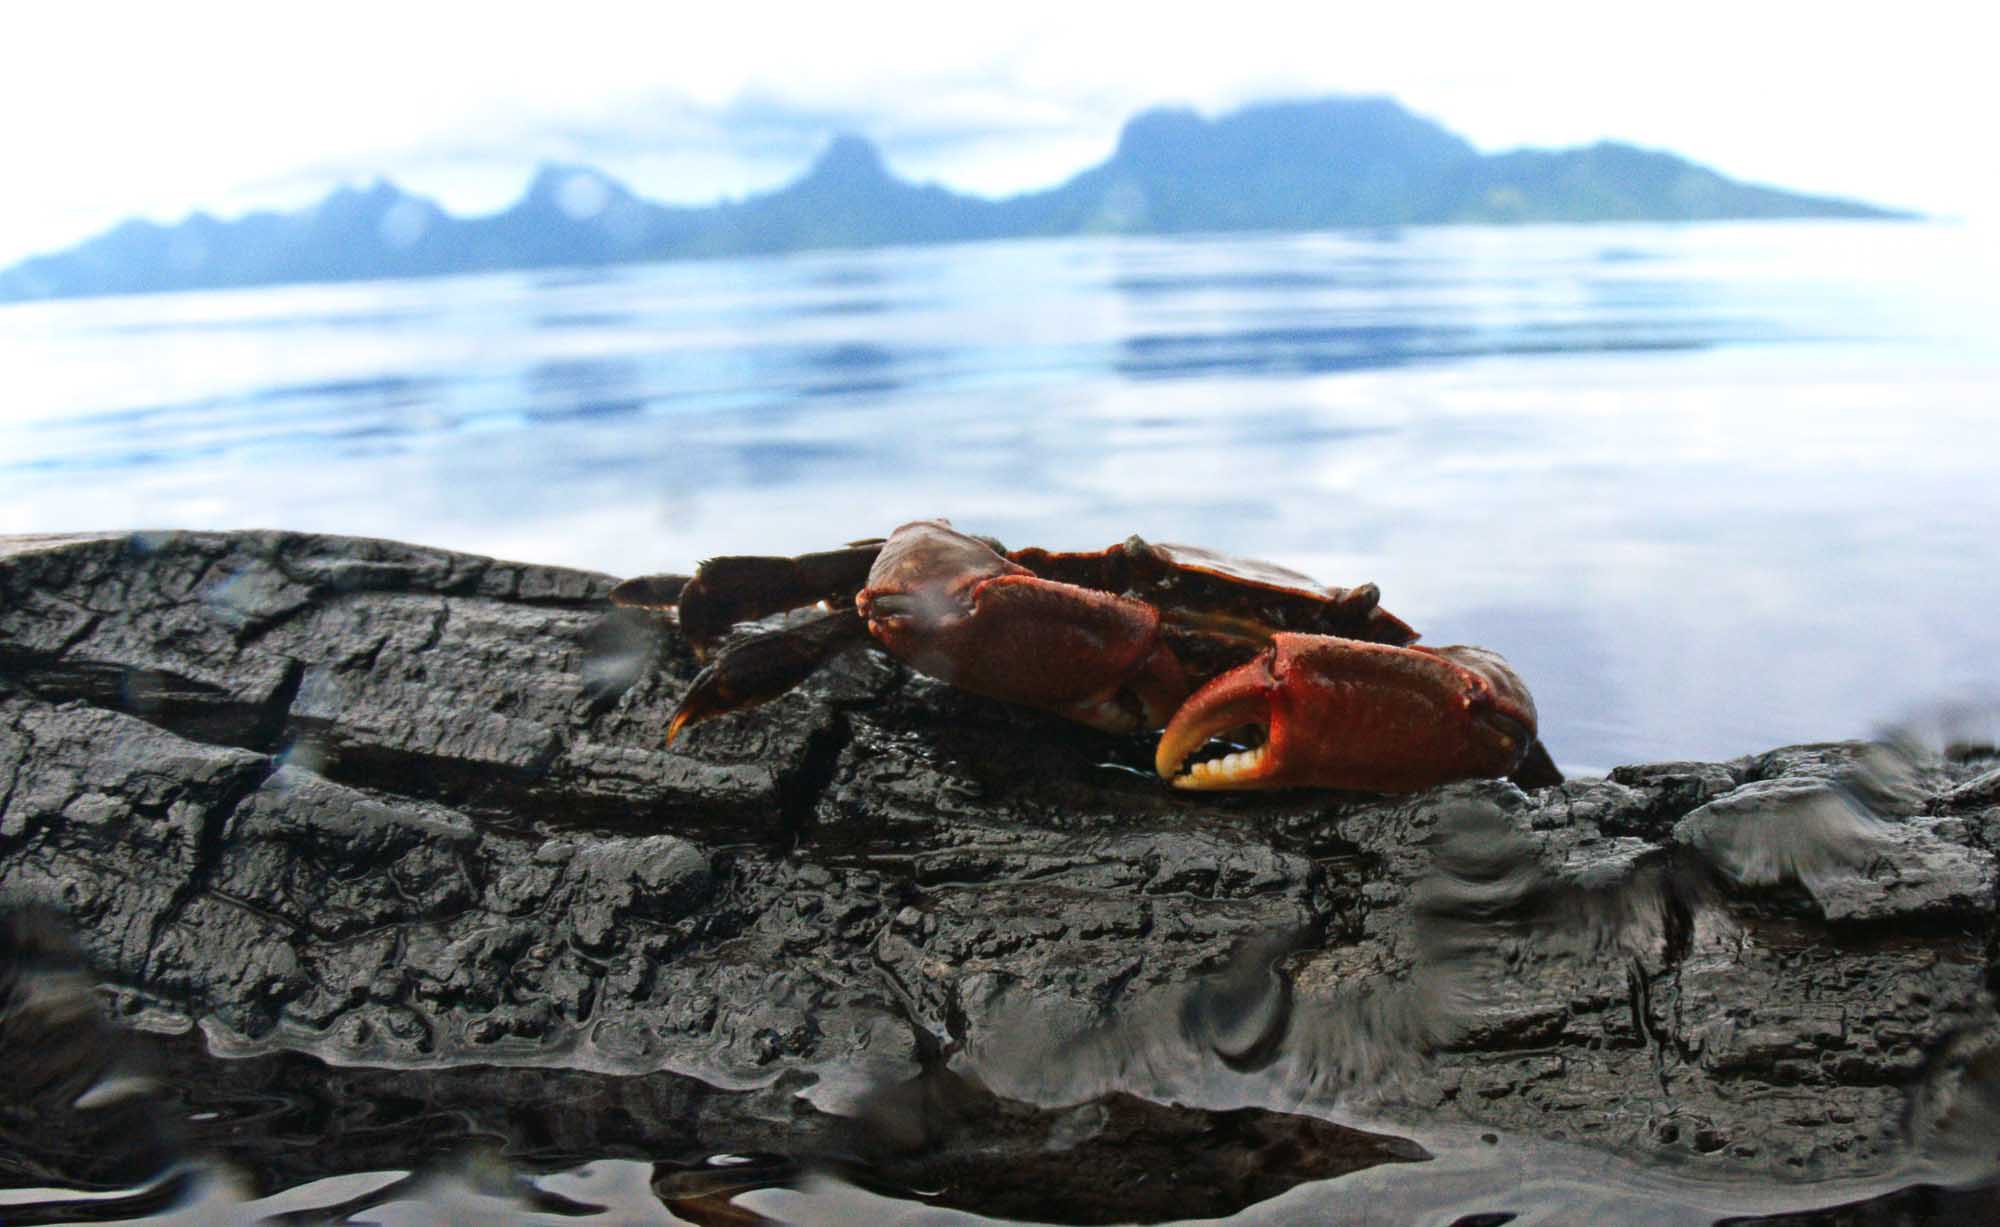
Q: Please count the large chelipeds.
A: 2